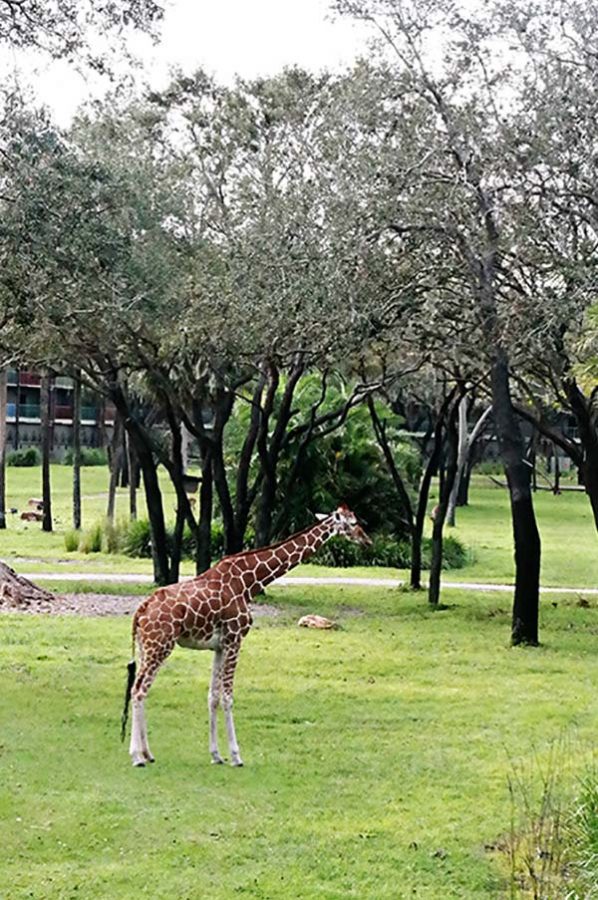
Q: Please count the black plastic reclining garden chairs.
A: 0